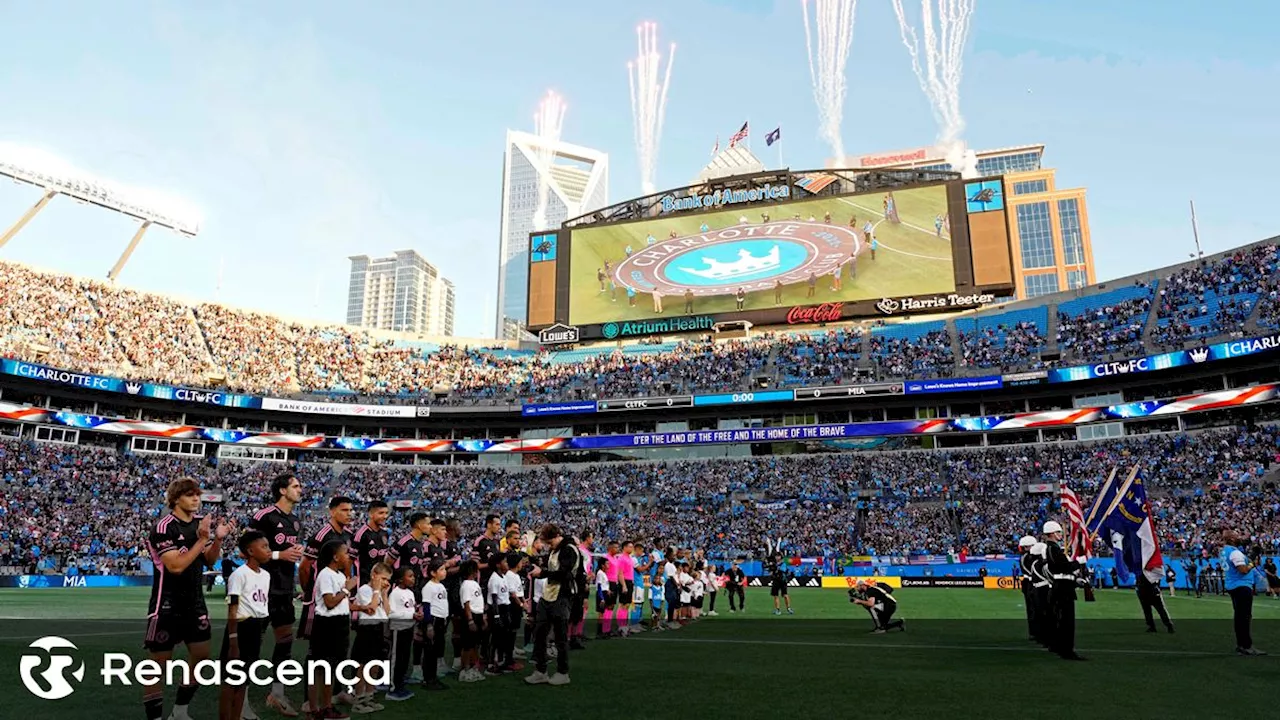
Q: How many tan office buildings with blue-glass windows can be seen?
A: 1